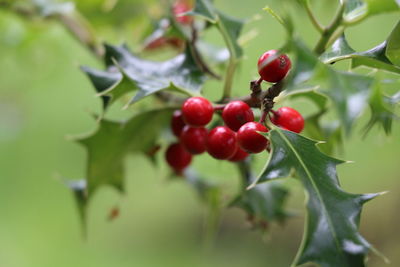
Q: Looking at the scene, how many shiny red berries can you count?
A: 10